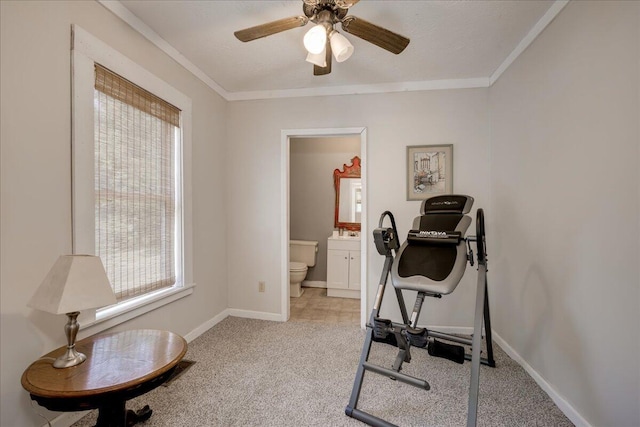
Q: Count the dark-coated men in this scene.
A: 0